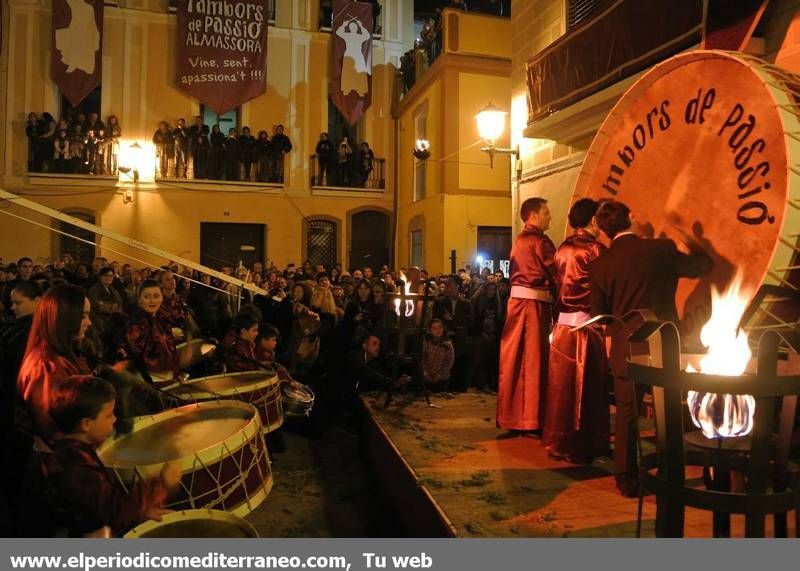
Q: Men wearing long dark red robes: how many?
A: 2